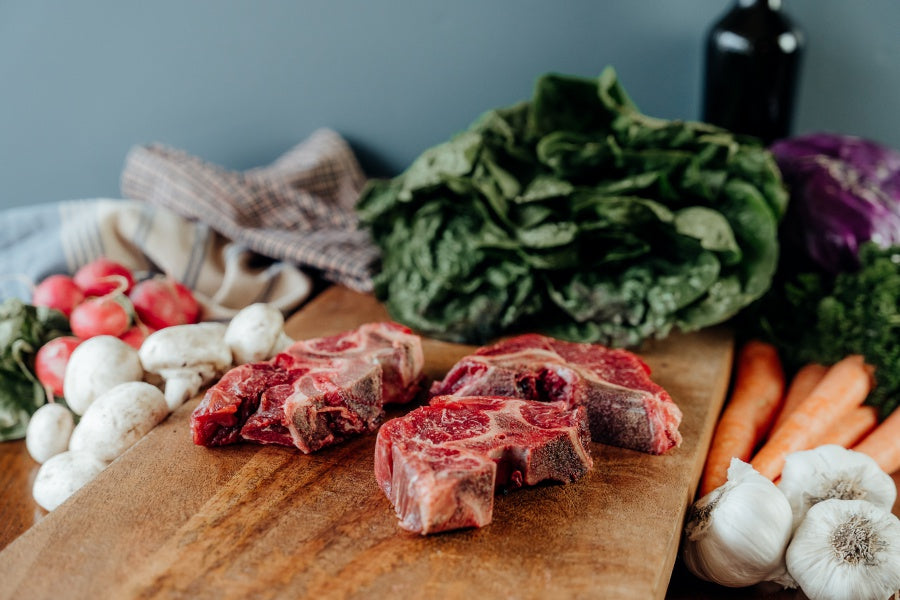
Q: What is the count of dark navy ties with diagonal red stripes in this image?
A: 0